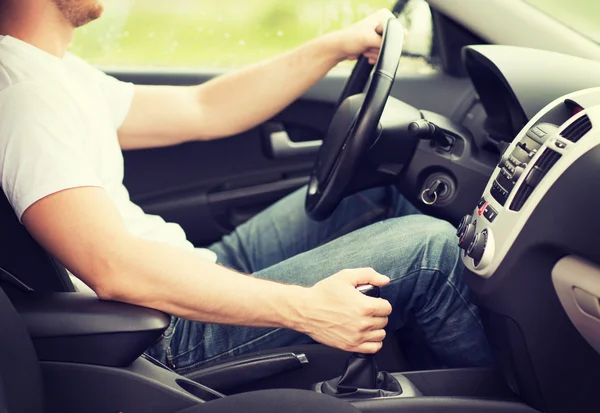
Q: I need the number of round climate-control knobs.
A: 3